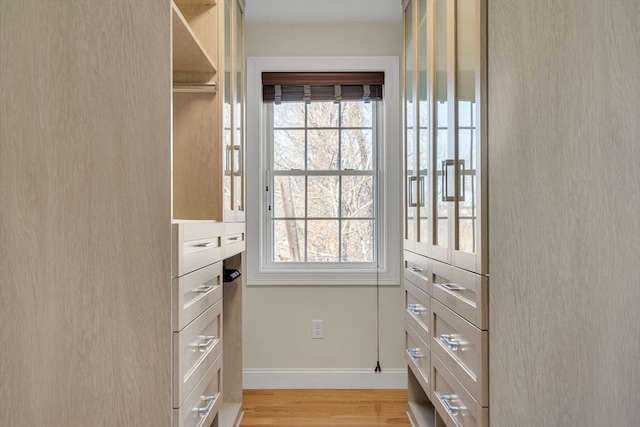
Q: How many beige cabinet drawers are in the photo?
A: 11